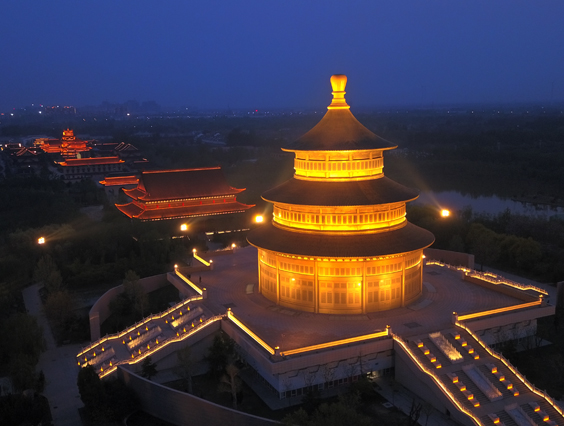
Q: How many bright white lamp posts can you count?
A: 4